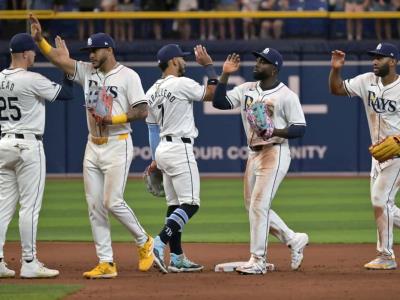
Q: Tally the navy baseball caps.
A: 5